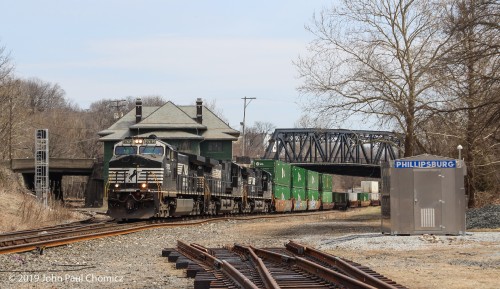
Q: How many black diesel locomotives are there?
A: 3